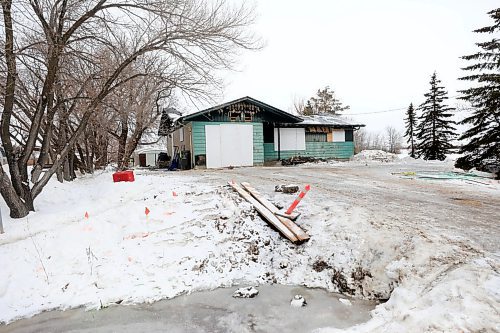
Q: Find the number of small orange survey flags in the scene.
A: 3